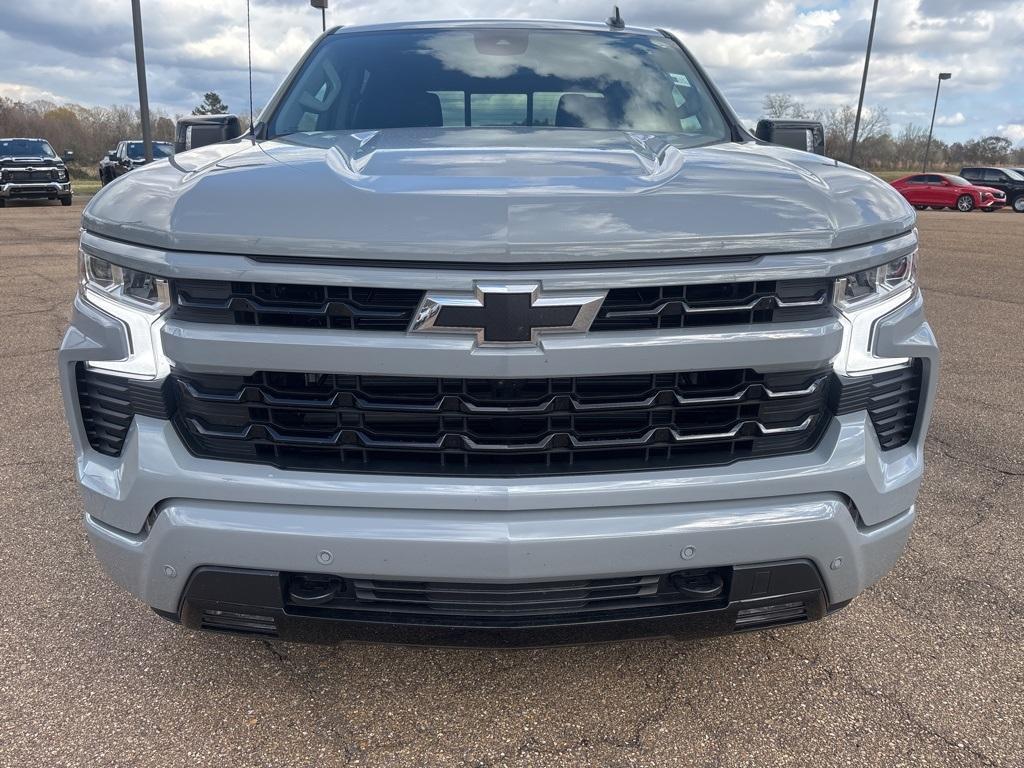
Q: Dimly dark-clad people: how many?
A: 0